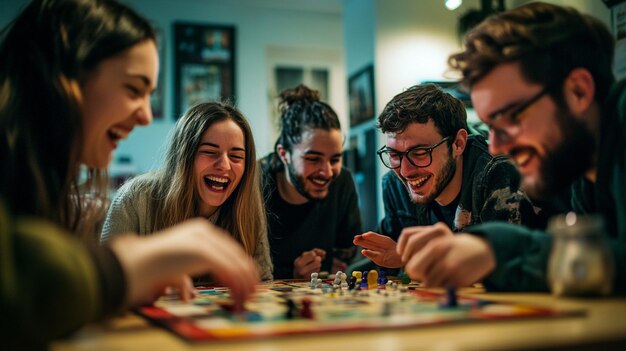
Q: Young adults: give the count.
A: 5